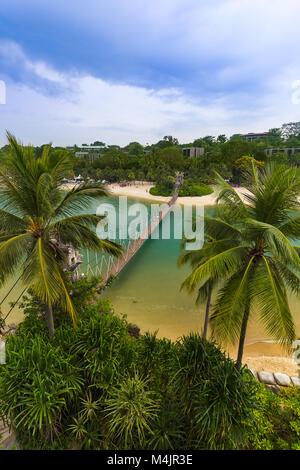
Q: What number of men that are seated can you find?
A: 0